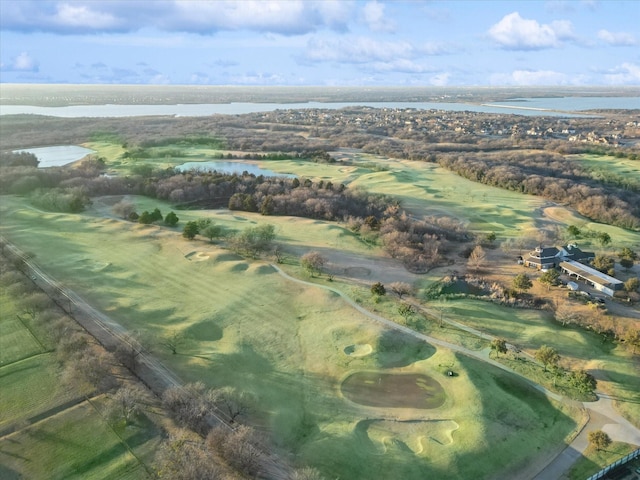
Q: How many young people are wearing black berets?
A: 0